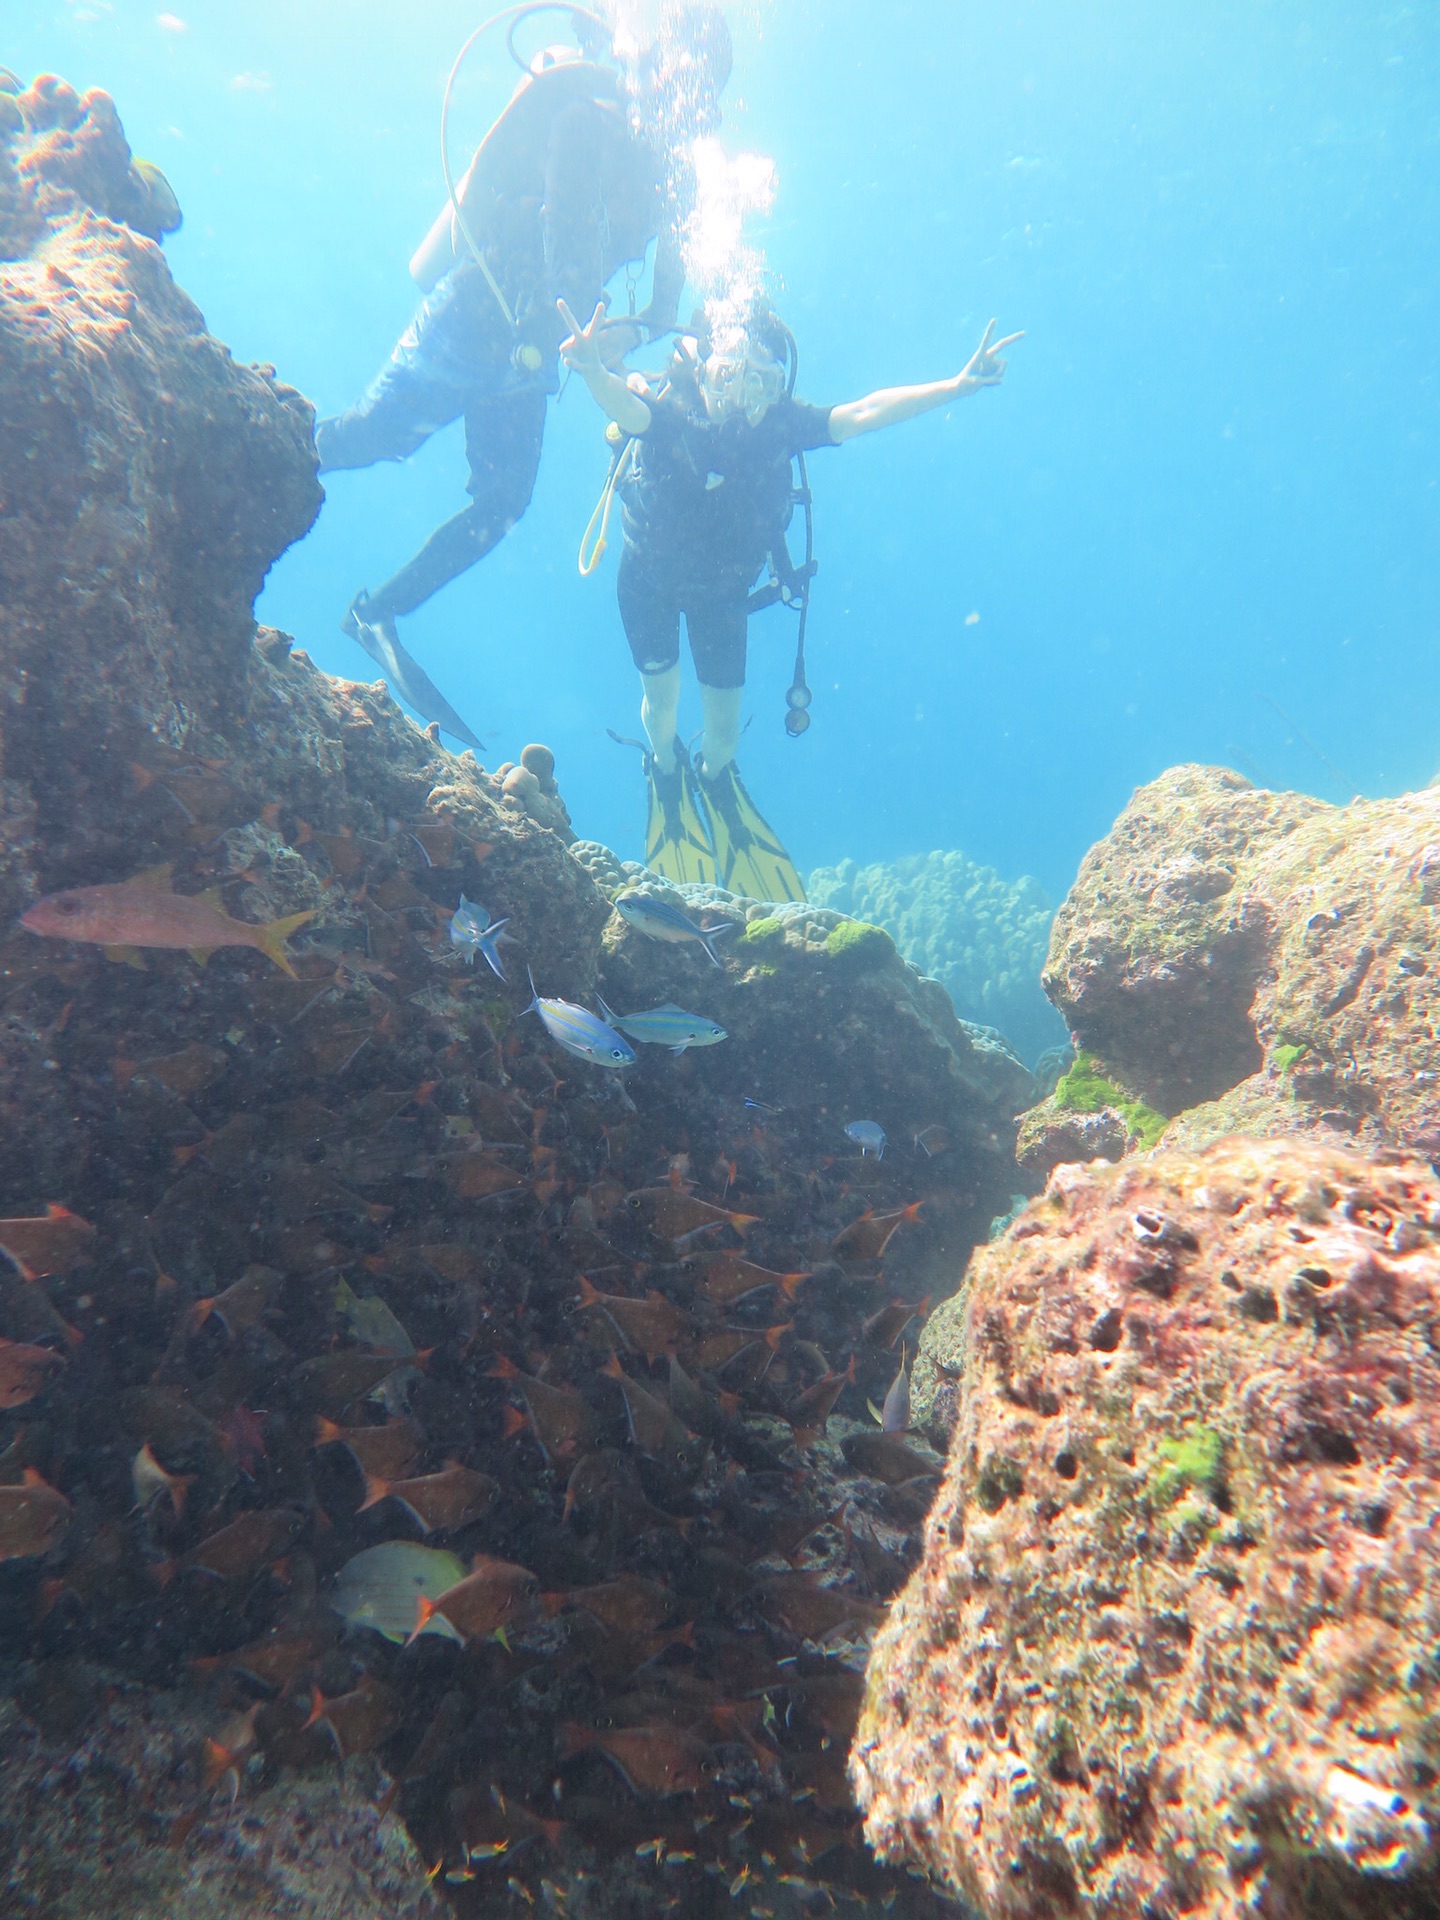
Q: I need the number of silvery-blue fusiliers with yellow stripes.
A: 4